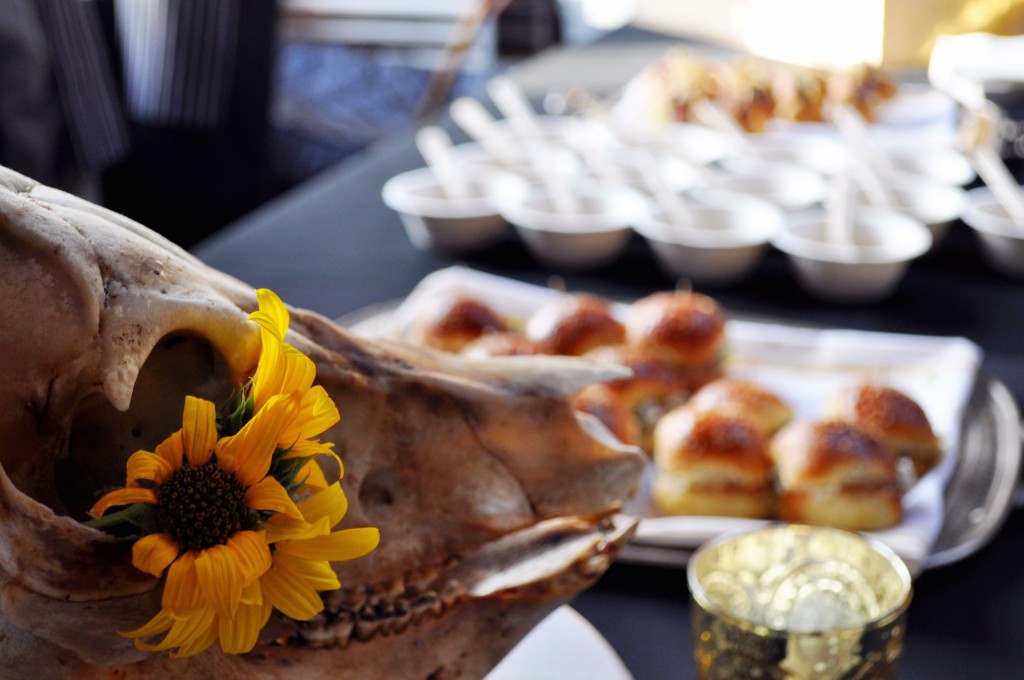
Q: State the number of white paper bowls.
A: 13